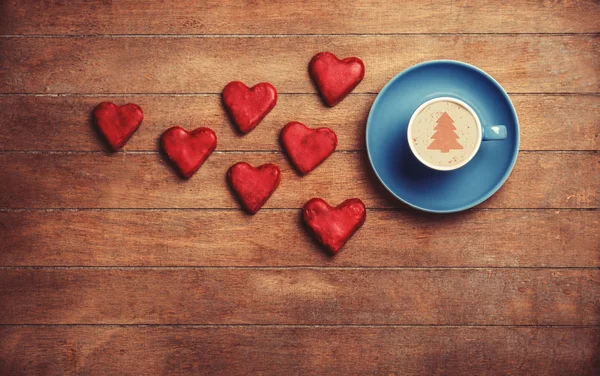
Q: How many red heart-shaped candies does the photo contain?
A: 7